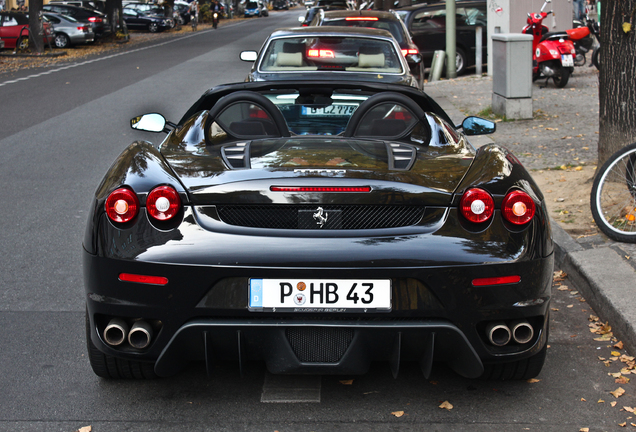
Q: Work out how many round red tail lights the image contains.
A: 4